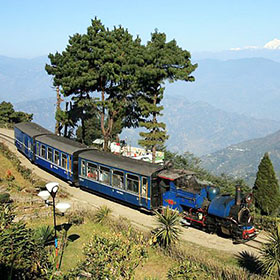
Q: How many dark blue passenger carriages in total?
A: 3